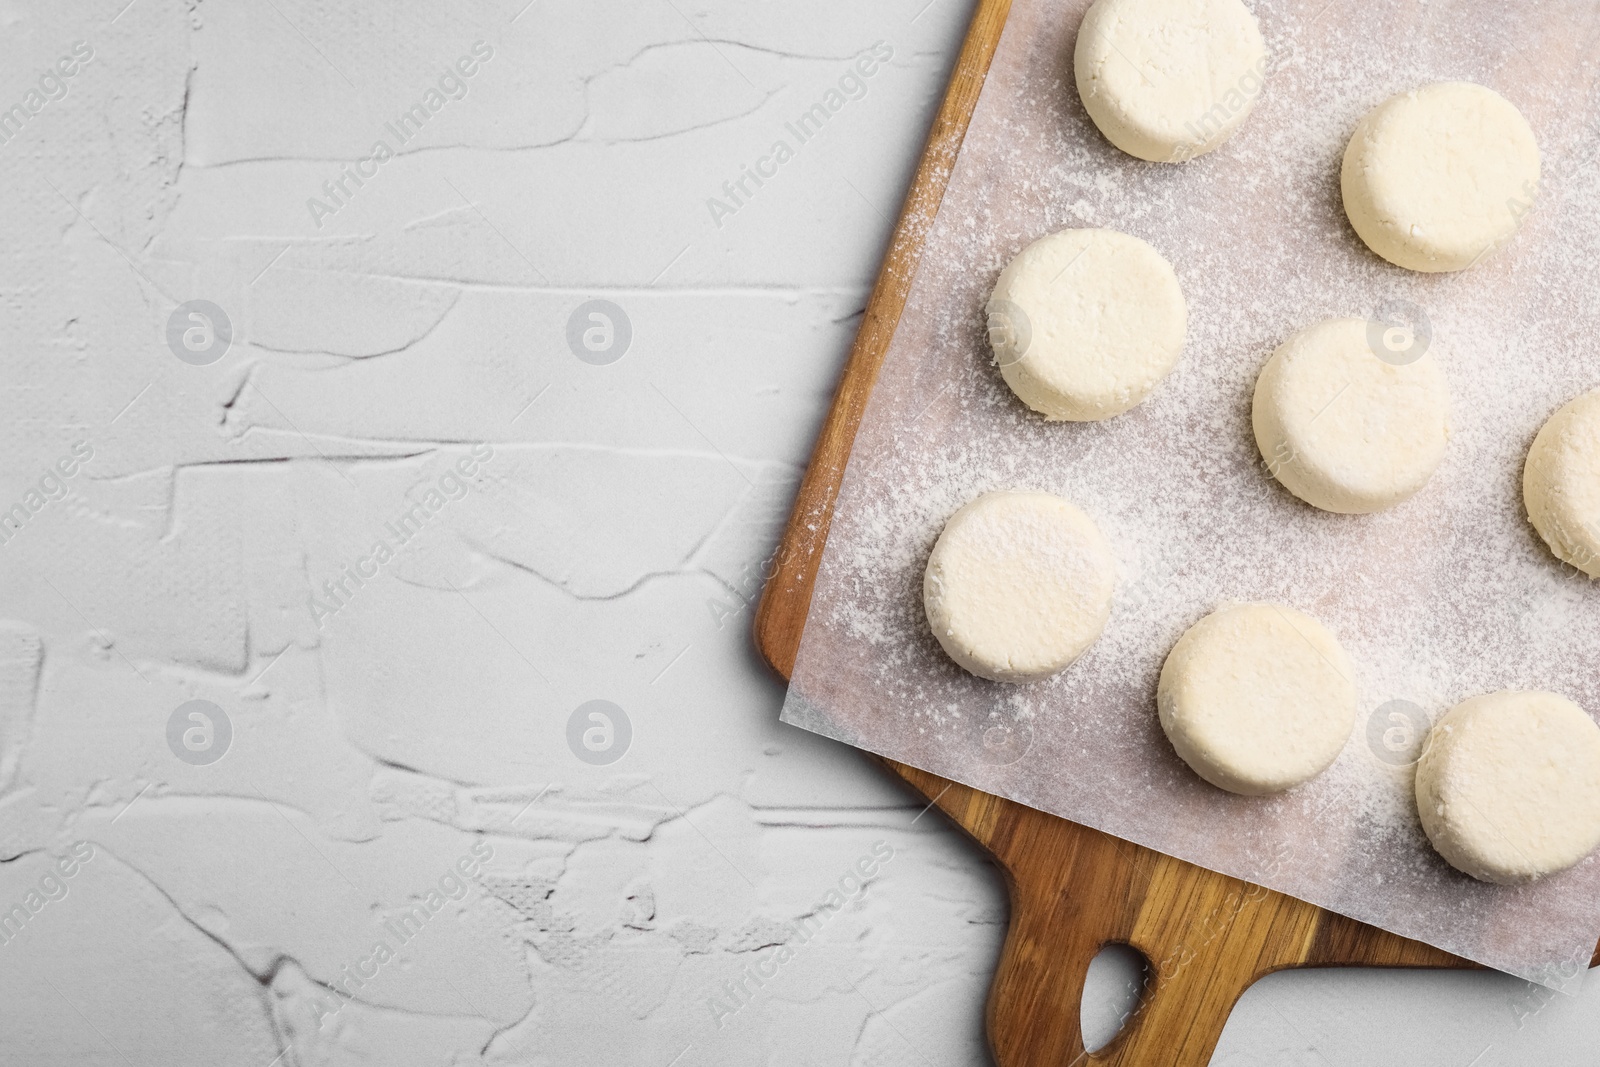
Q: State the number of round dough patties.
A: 8